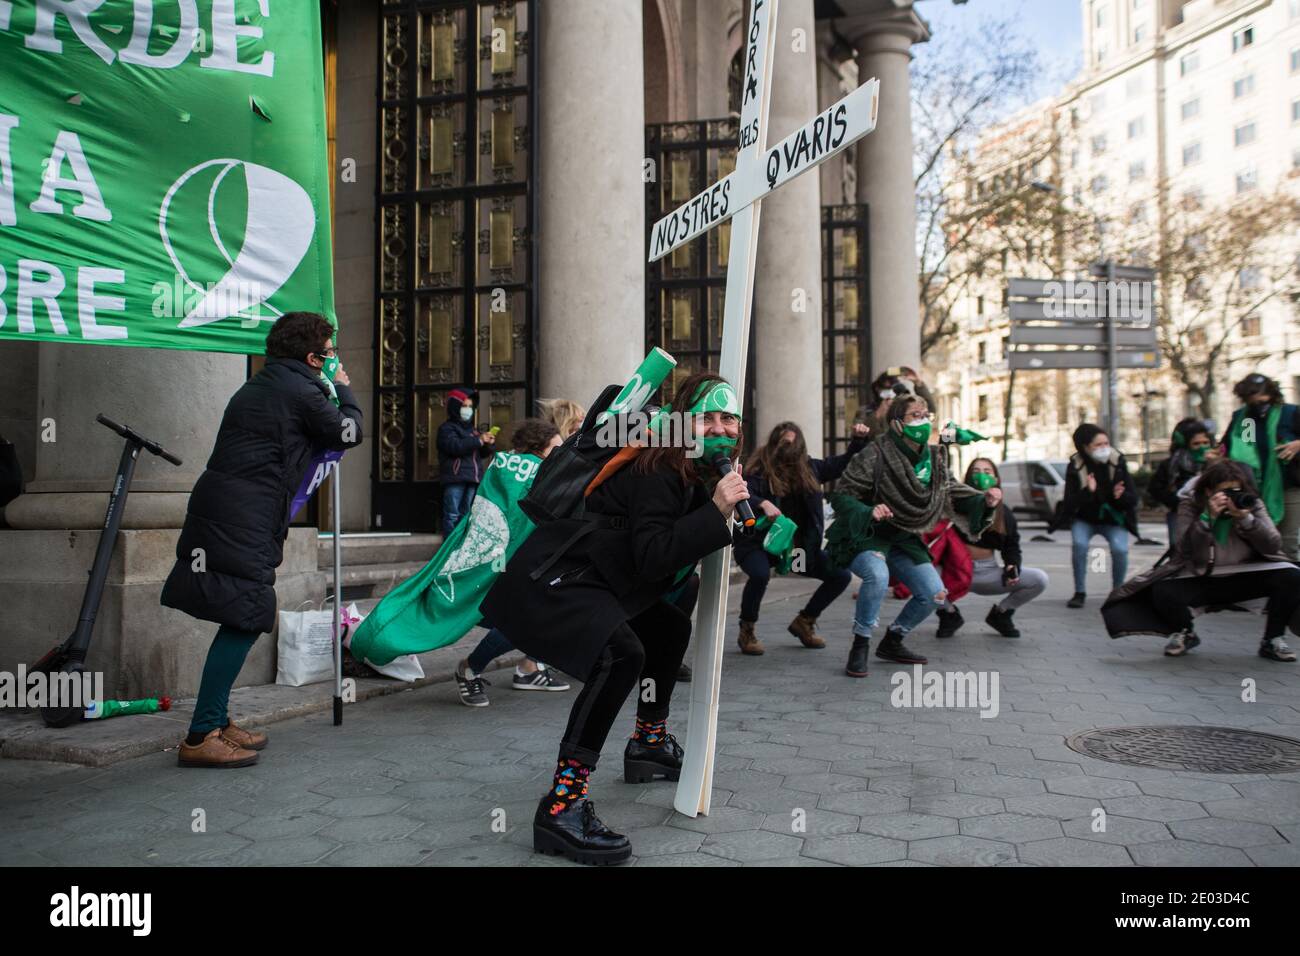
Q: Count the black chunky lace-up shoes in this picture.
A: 2